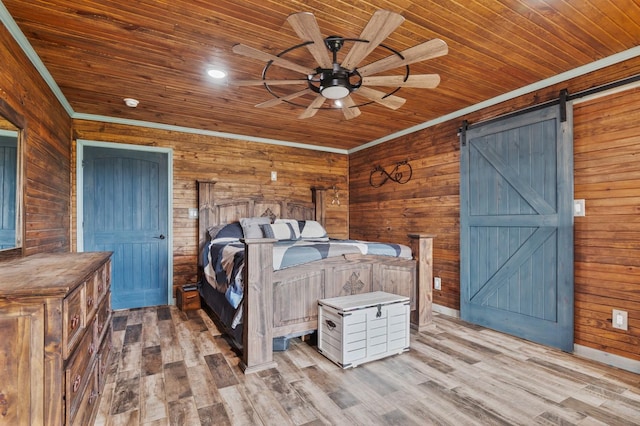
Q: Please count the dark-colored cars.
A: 0